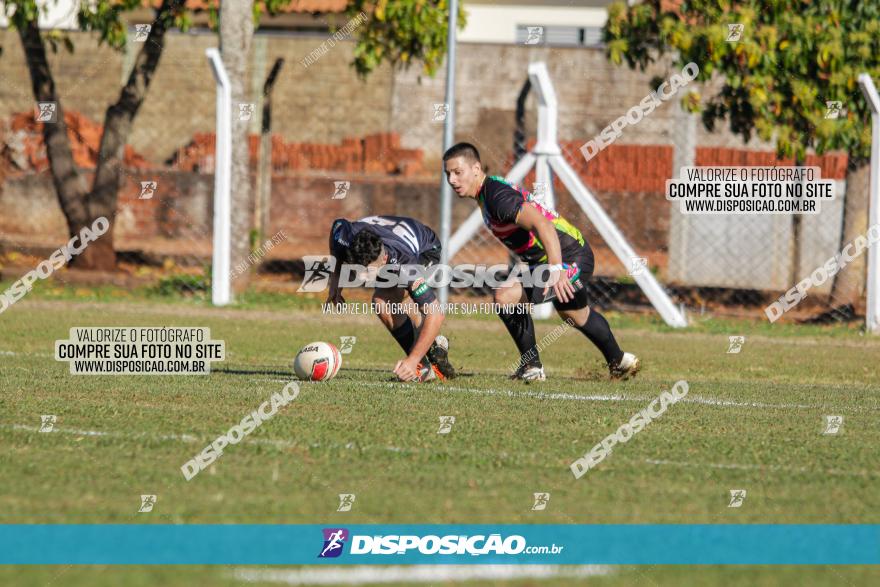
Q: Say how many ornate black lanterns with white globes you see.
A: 0